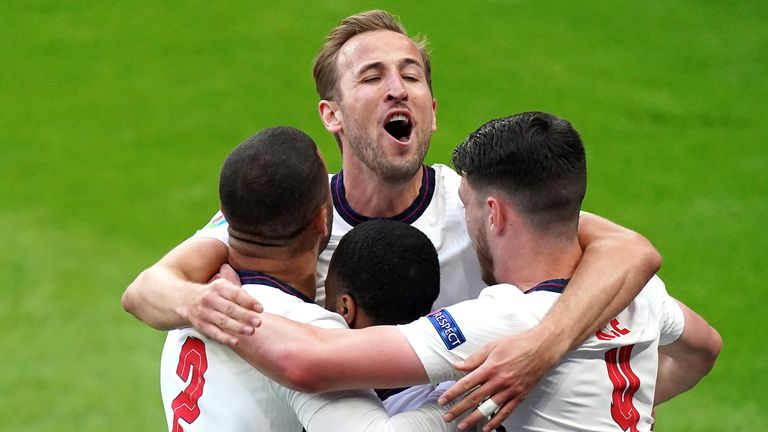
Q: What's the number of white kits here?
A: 4